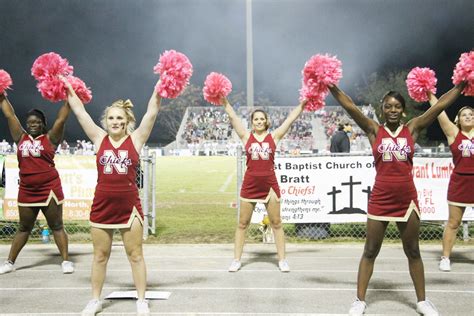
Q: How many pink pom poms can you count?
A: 9